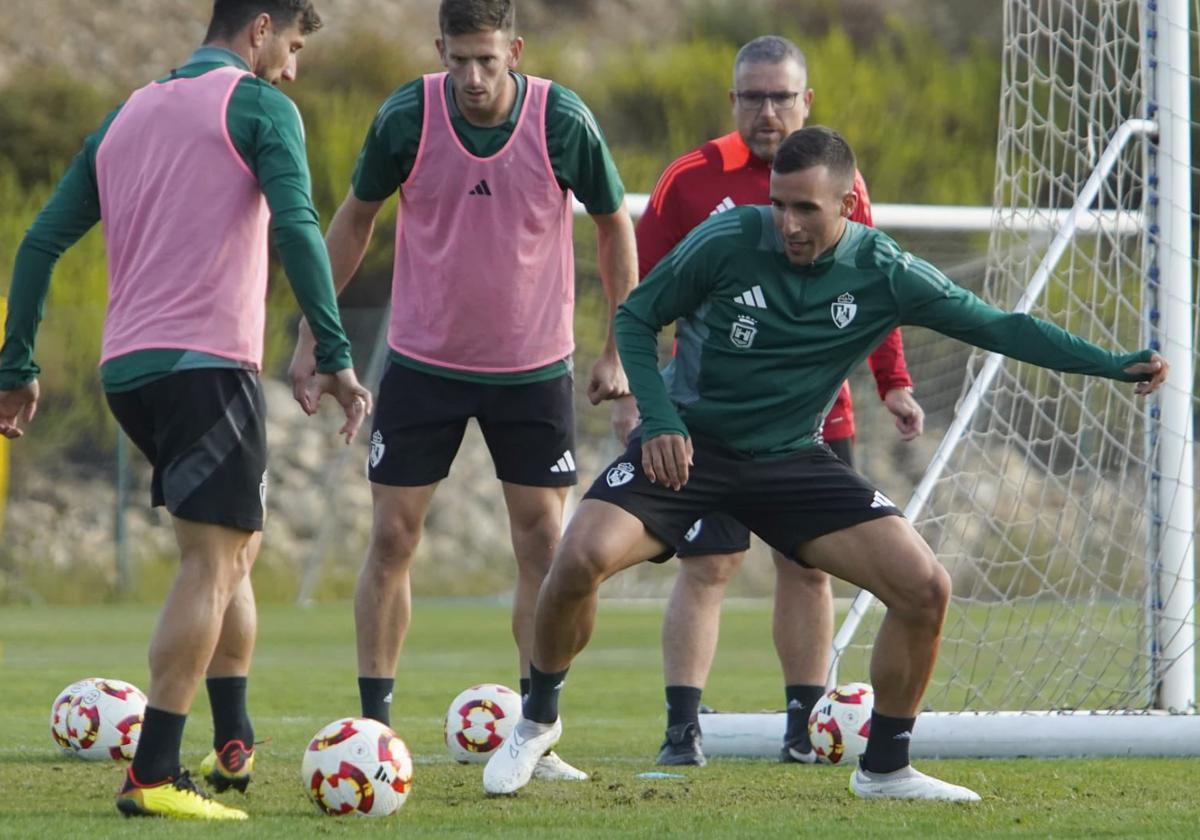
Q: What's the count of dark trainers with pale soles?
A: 2